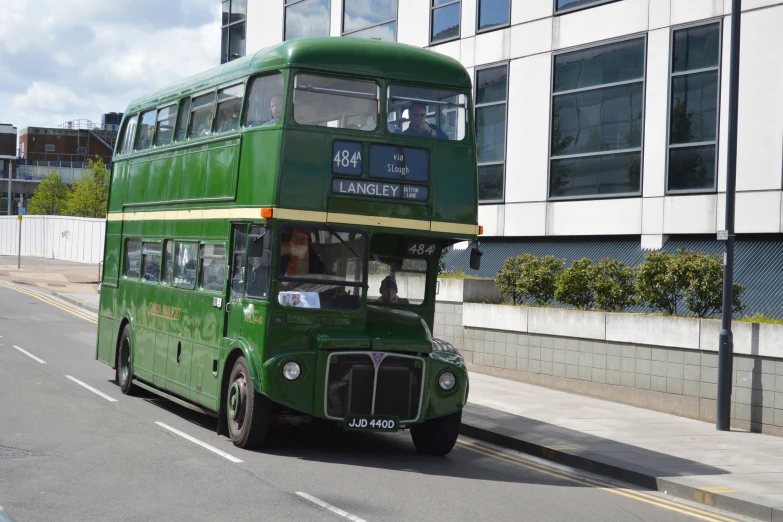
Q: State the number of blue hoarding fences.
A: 0